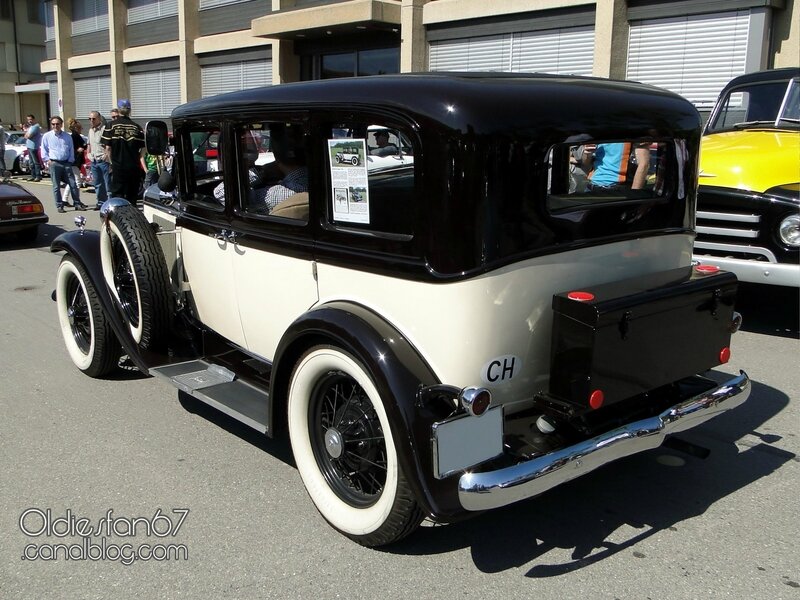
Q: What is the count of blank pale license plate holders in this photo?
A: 1